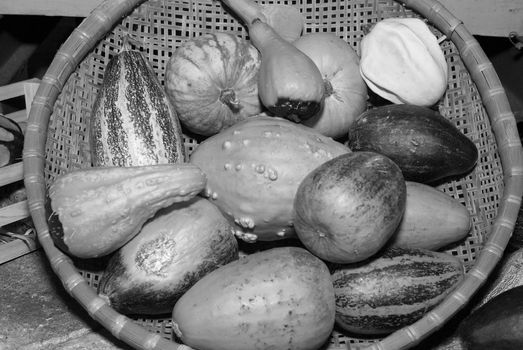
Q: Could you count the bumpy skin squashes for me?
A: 2